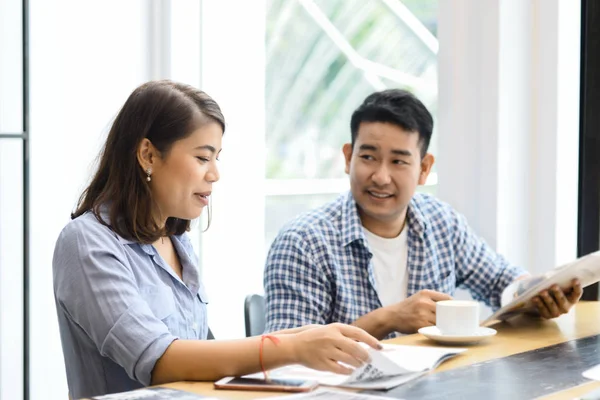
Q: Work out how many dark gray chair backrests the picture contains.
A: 1